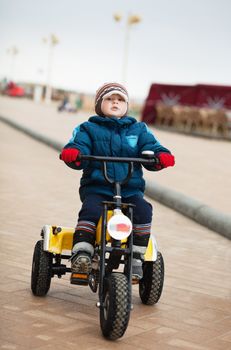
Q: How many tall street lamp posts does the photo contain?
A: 3